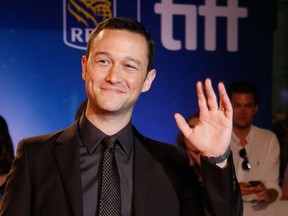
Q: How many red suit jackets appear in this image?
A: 0